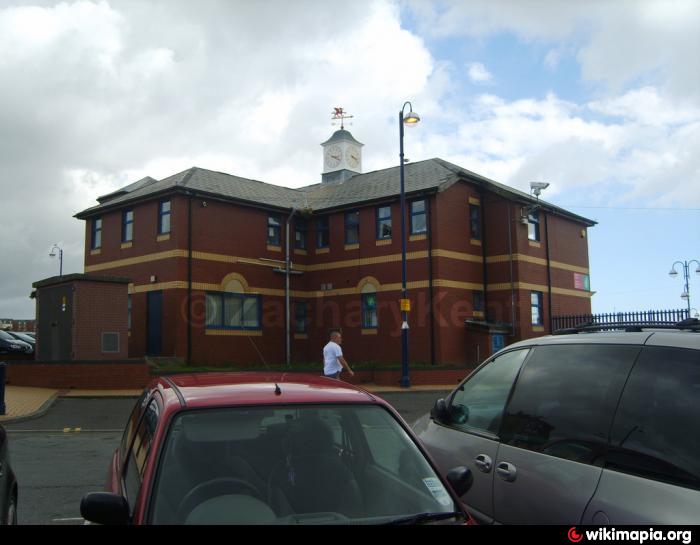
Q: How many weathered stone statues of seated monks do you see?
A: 0